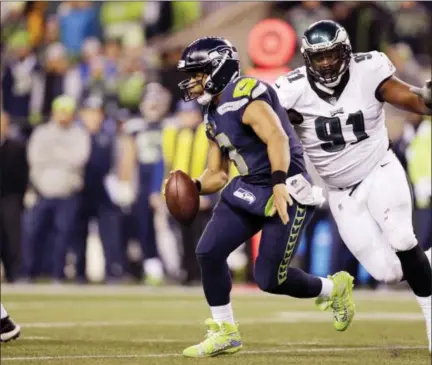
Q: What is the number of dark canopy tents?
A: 0